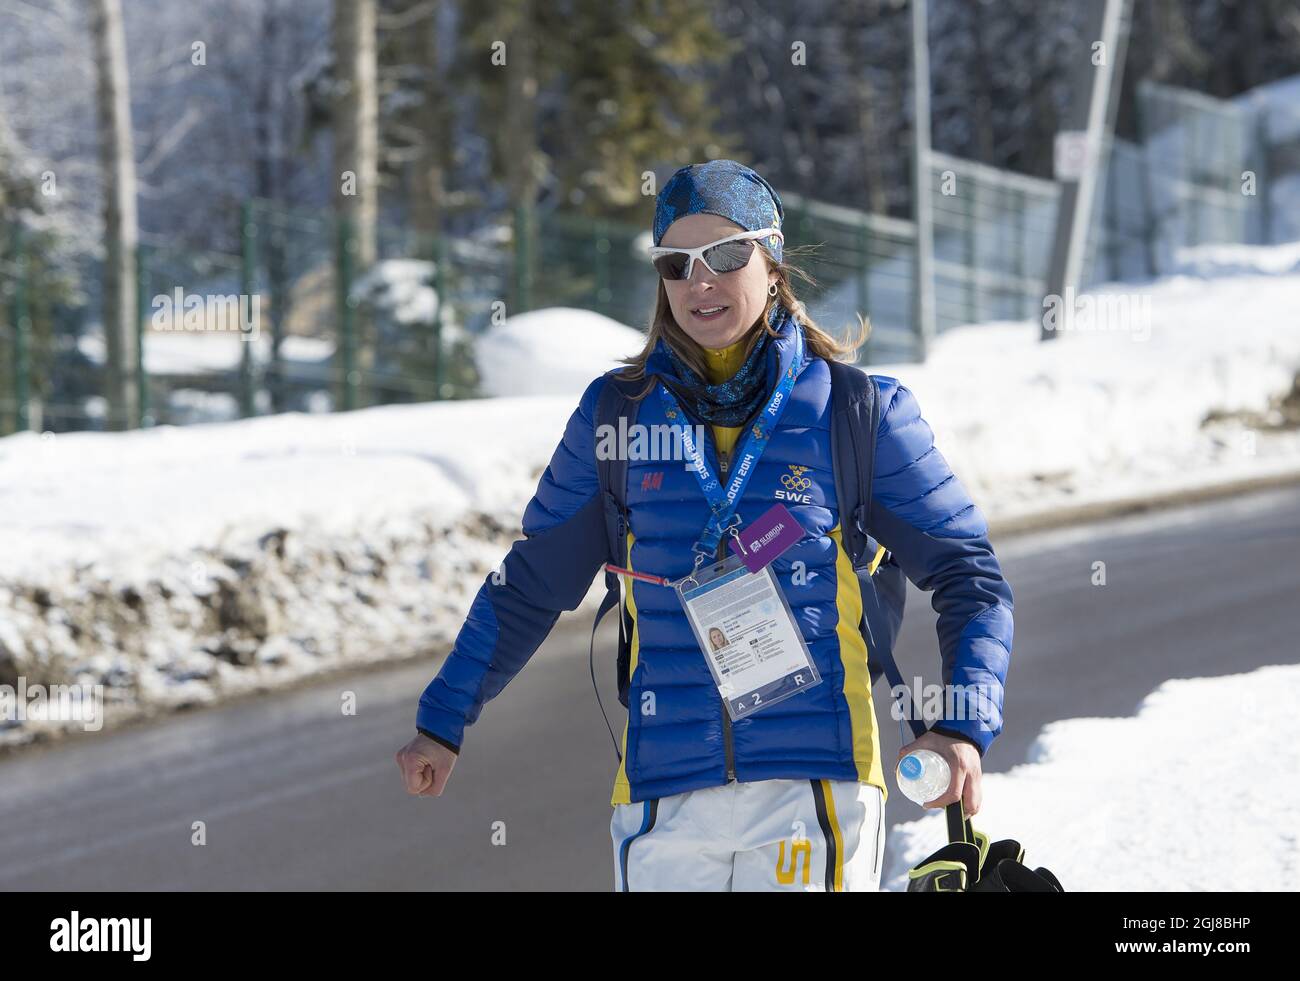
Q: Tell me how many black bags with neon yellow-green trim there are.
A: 1